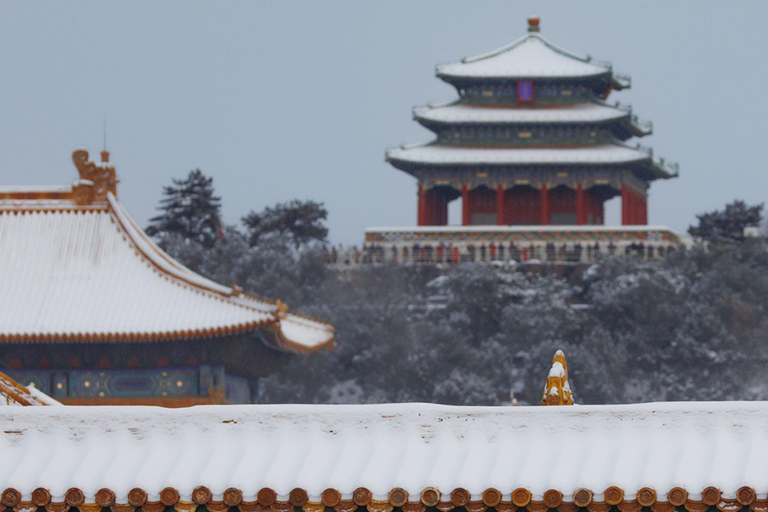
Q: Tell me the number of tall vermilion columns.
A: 6